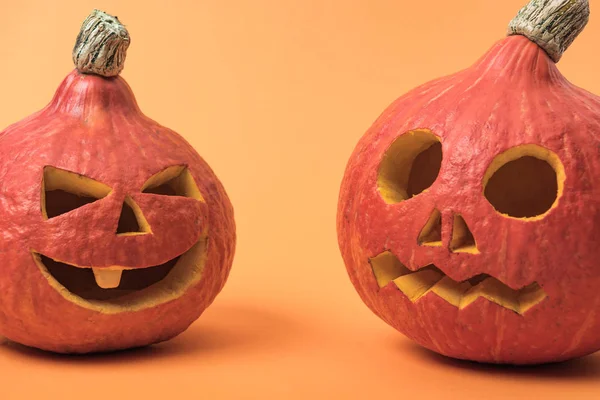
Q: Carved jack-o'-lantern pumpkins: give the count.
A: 2